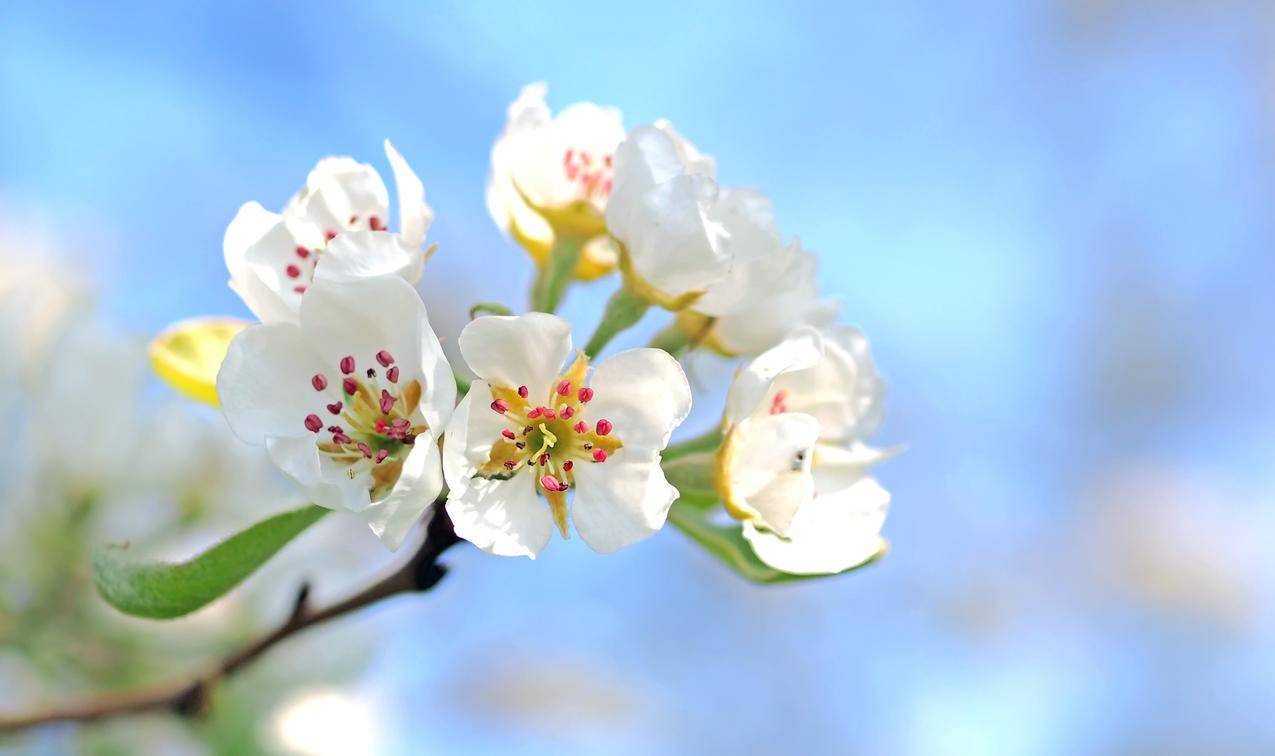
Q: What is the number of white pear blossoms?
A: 7